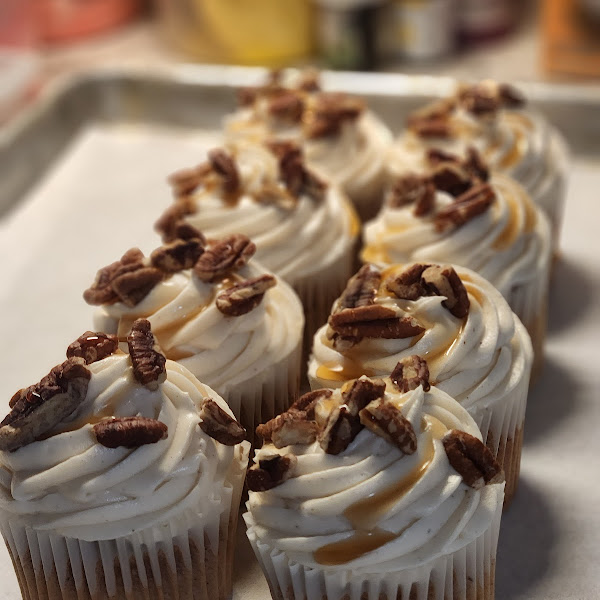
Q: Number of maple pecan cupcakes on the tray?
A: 8